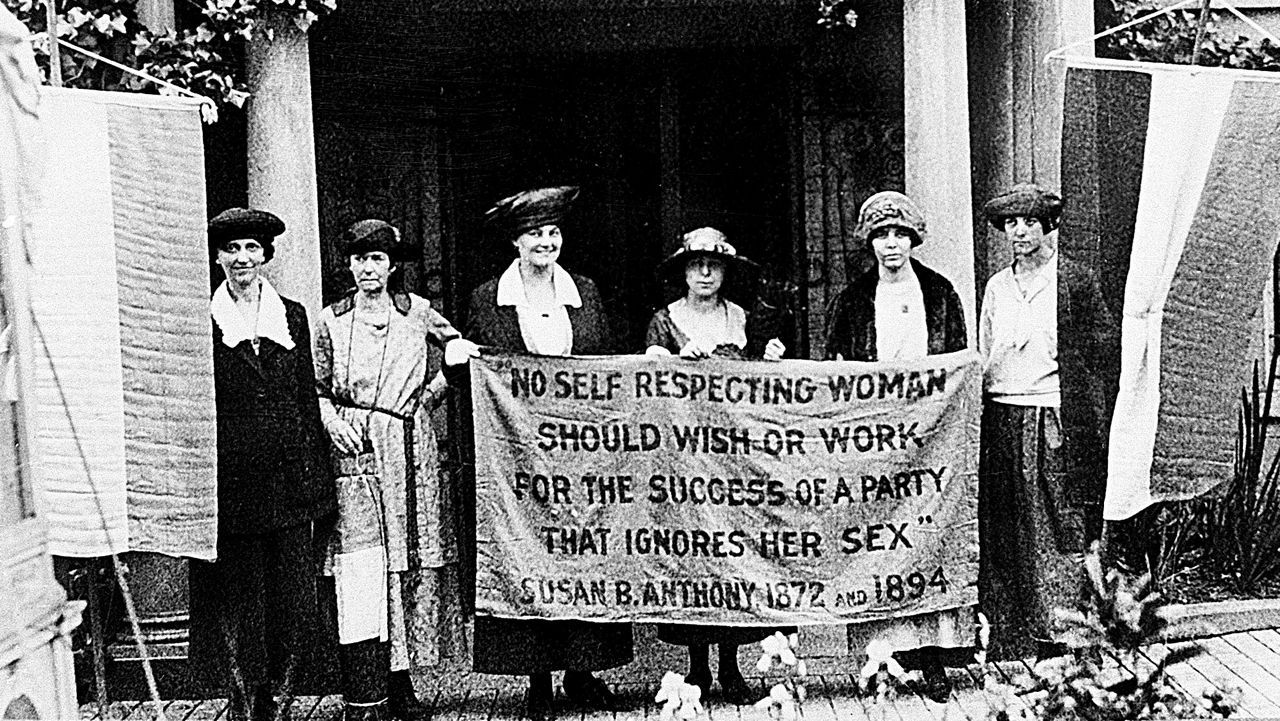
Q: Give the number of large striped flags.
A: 2